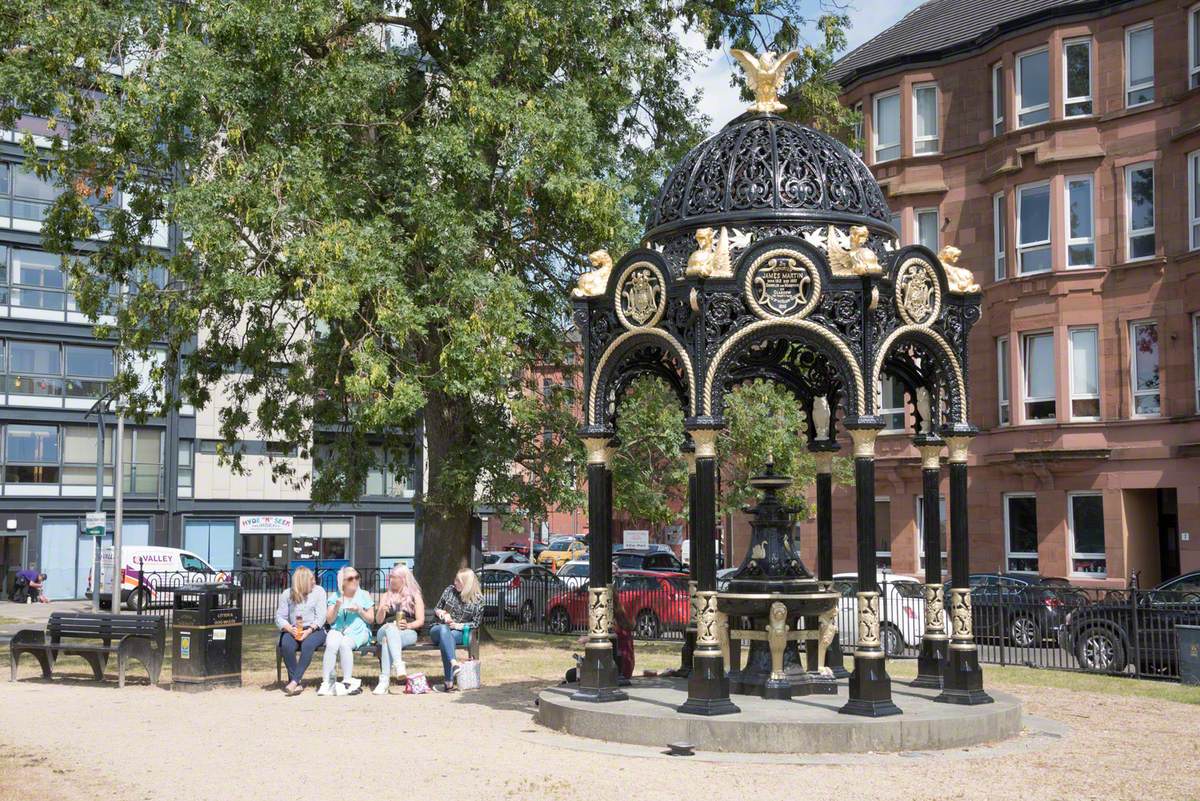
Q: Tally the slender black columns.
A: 8